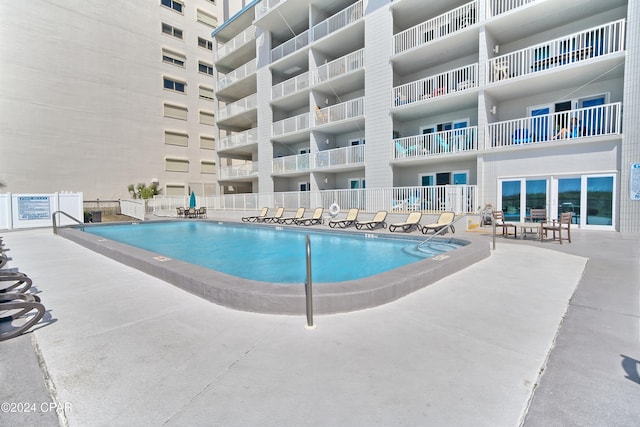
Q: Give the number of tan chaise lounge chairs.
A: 8